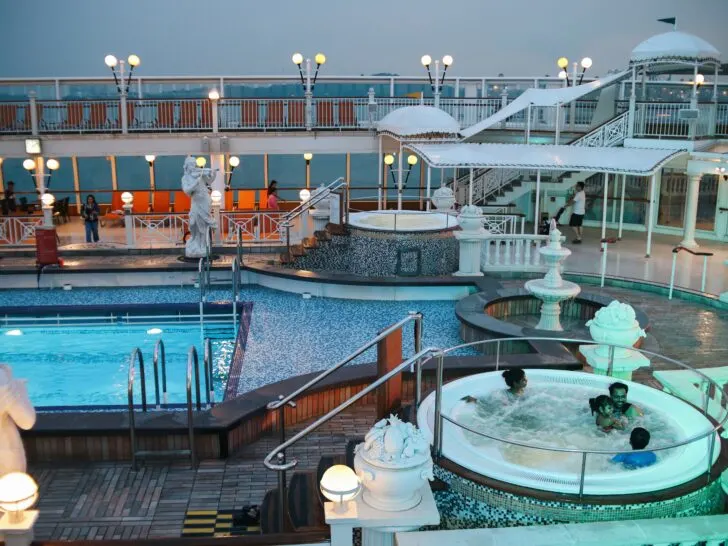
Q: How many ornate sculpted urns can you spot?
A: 5